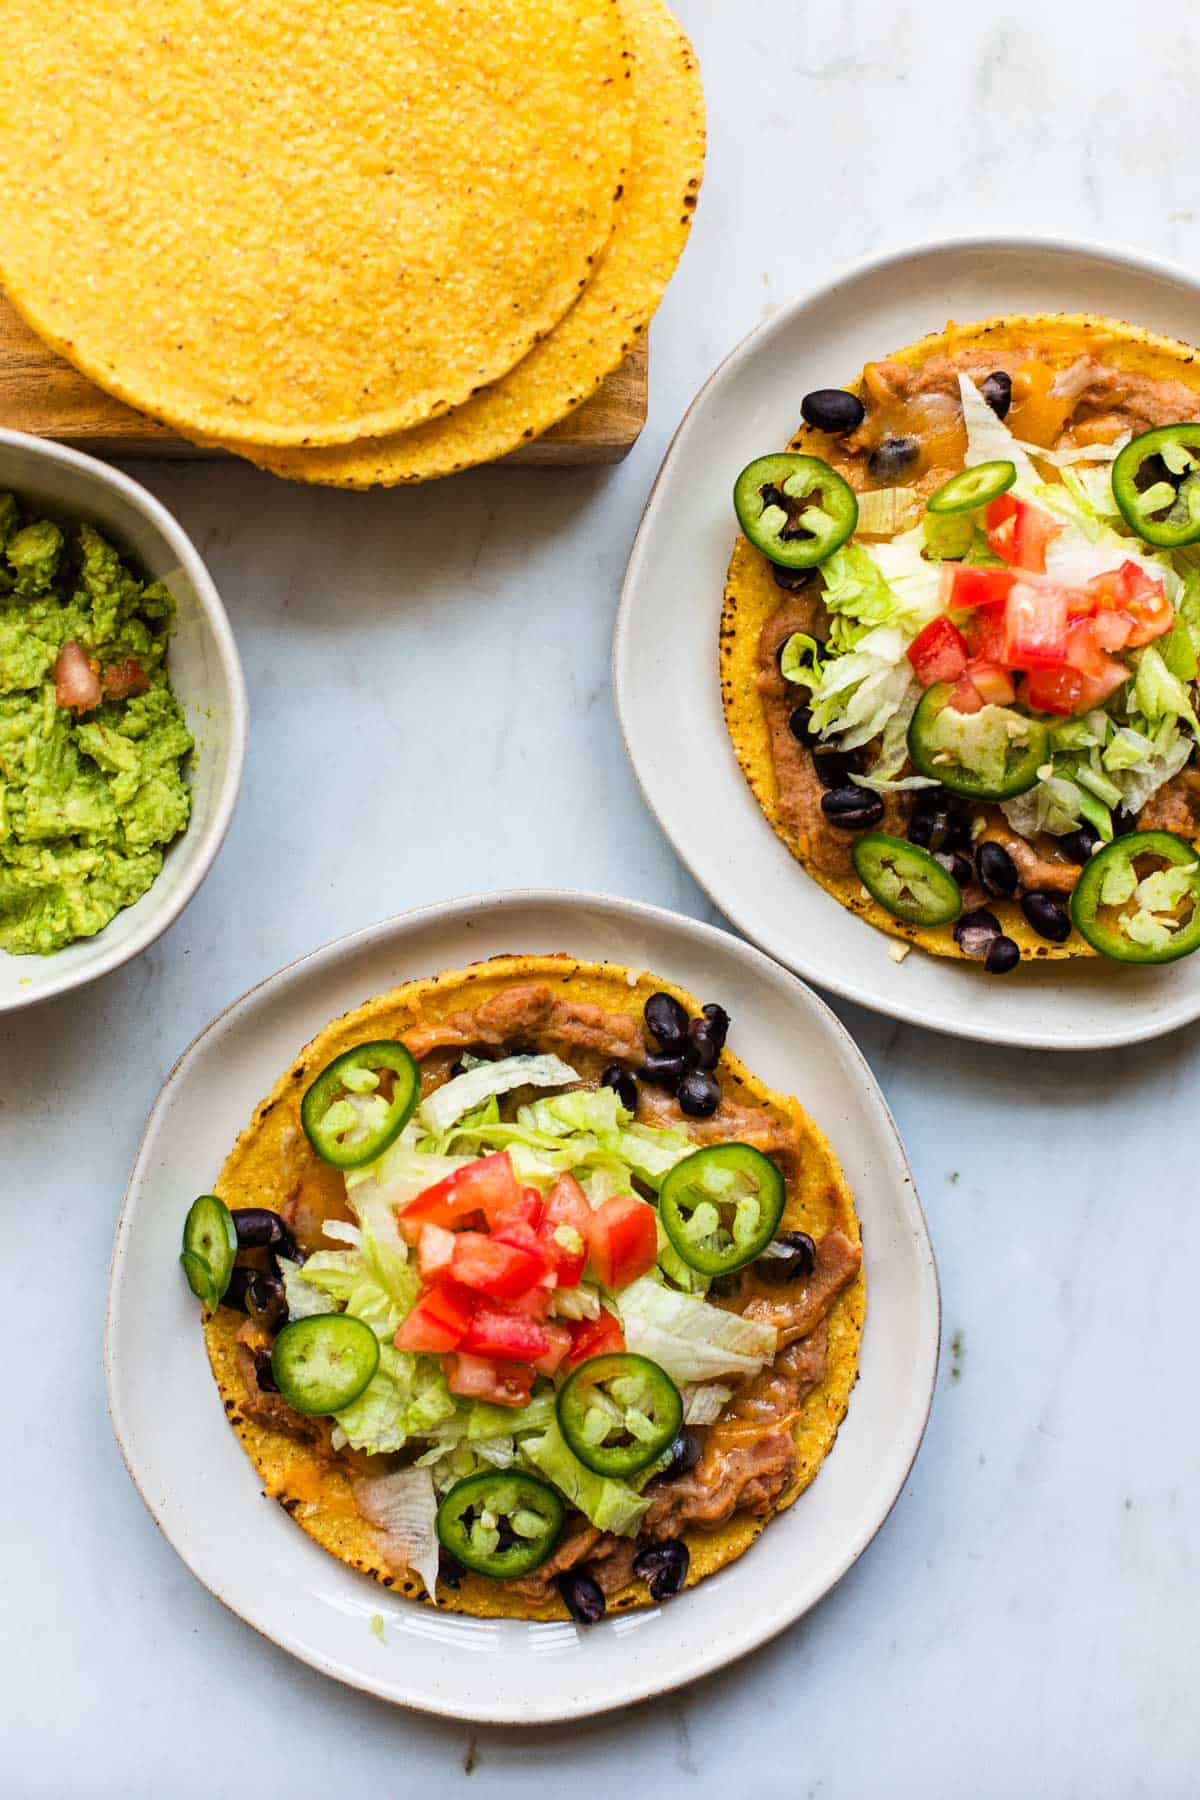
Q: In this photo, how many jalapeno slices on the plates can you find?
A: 12